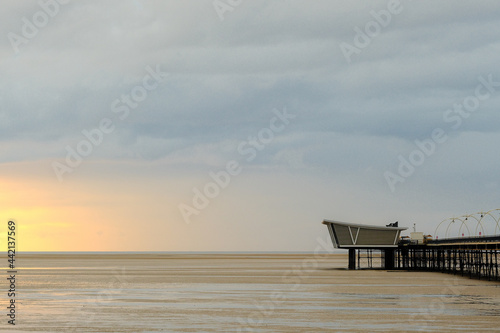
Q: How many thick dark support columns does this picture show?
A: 2